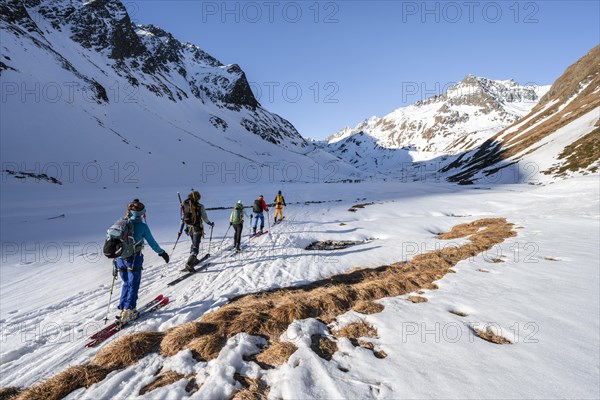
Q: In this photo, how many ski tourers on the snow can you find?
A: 5